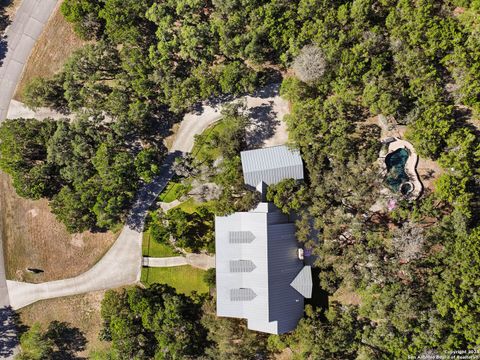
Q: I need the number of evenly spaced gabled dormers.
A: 3